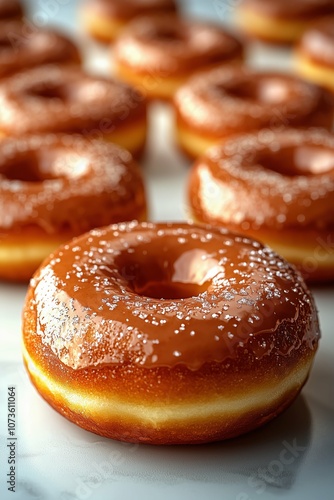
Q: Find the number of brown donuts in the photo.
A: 11